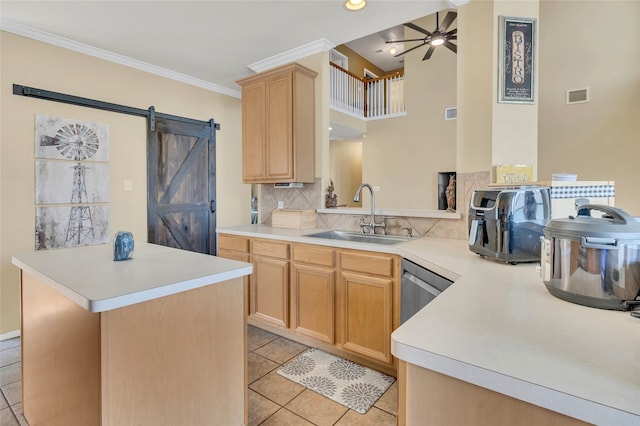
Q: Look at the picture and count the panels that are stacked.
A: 3